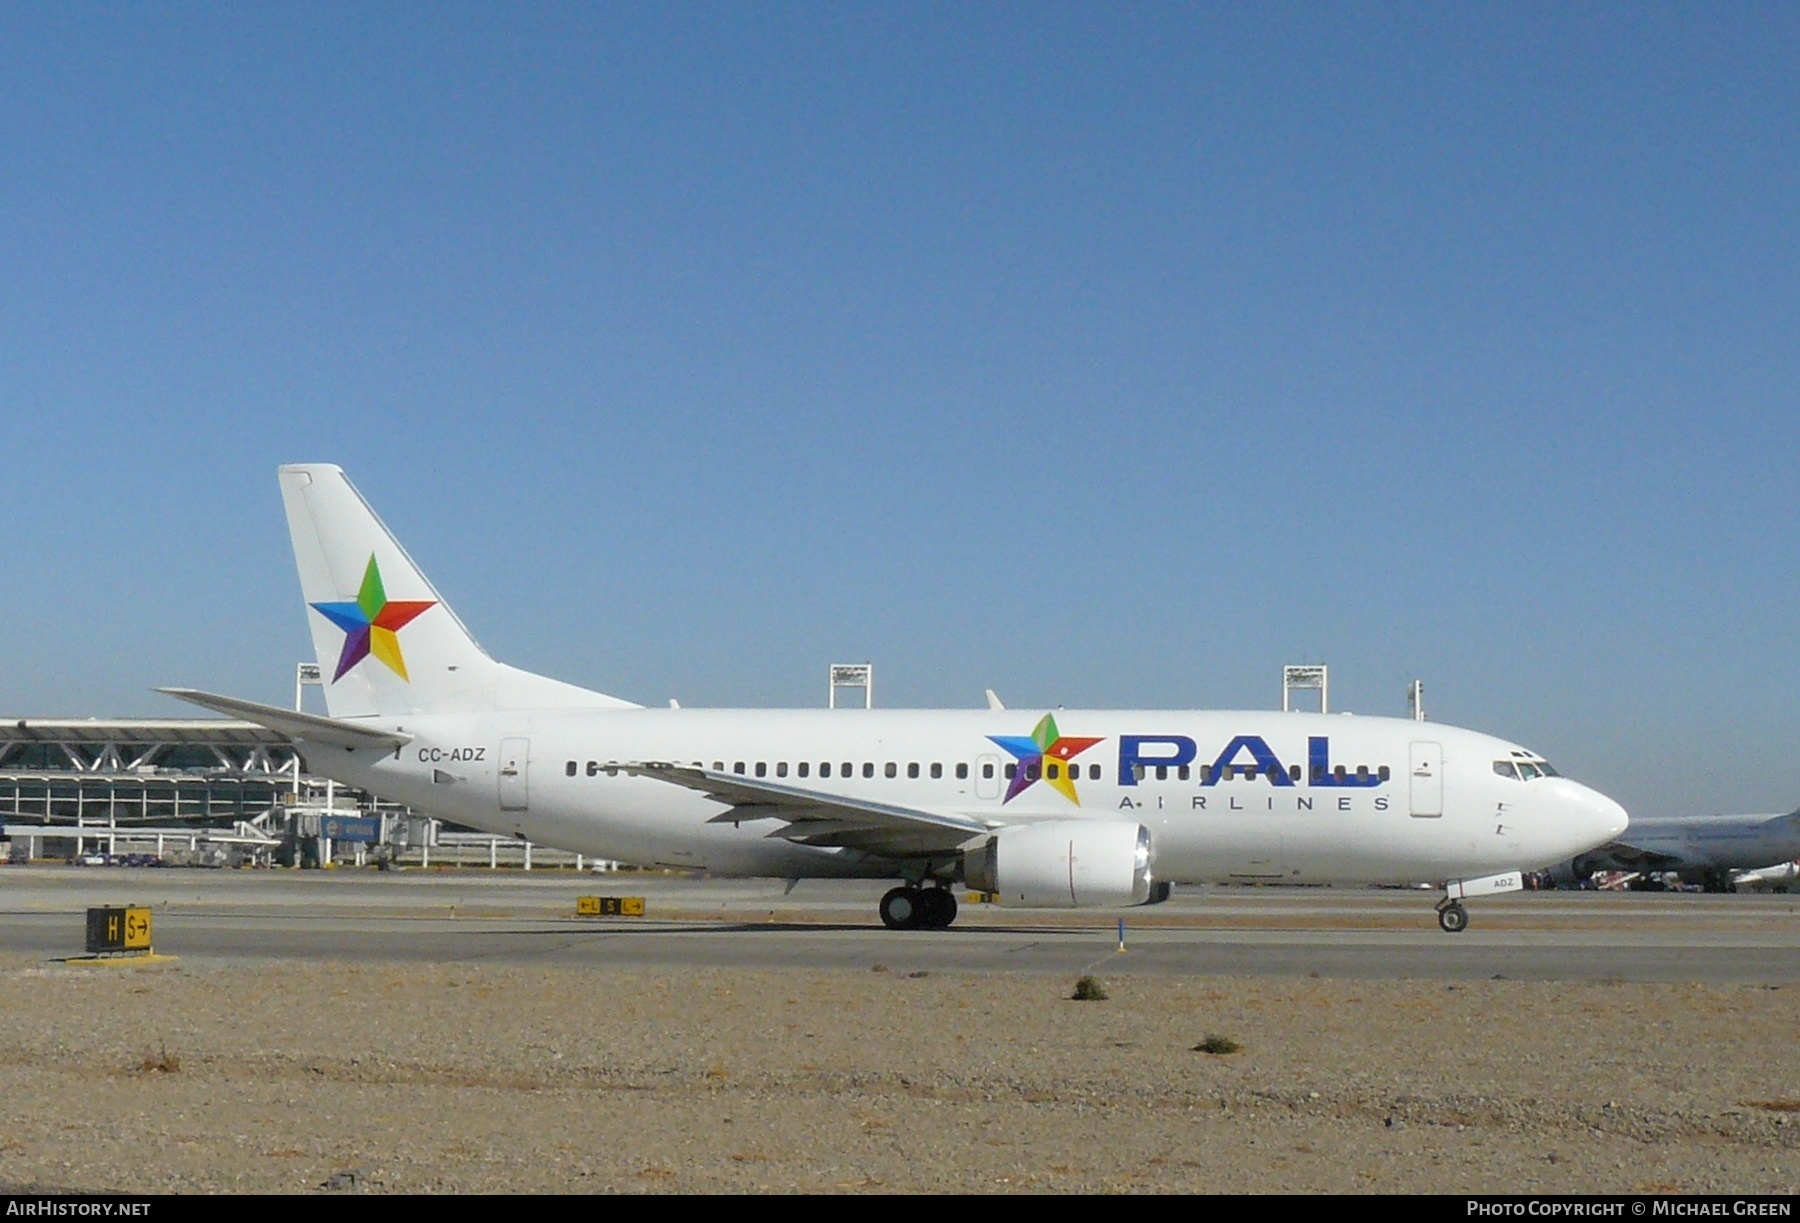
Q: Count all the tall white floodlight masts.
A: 4